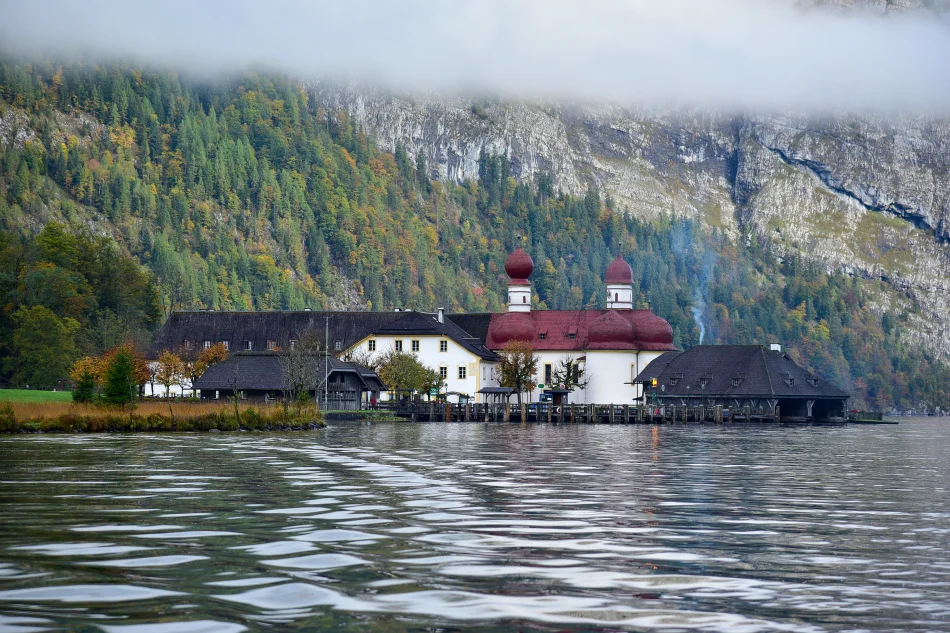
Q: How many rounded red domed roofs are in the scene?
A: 5